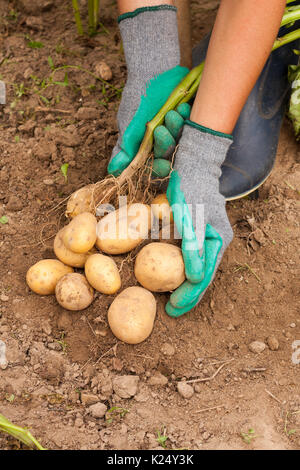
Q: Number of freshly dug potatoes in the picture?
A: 10